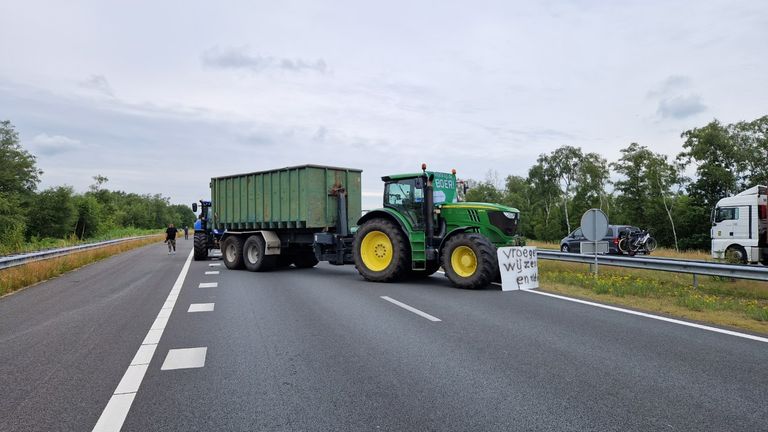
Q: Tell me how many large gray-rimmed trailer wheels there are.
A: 2